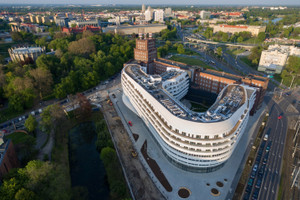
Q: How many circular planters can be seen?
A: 5